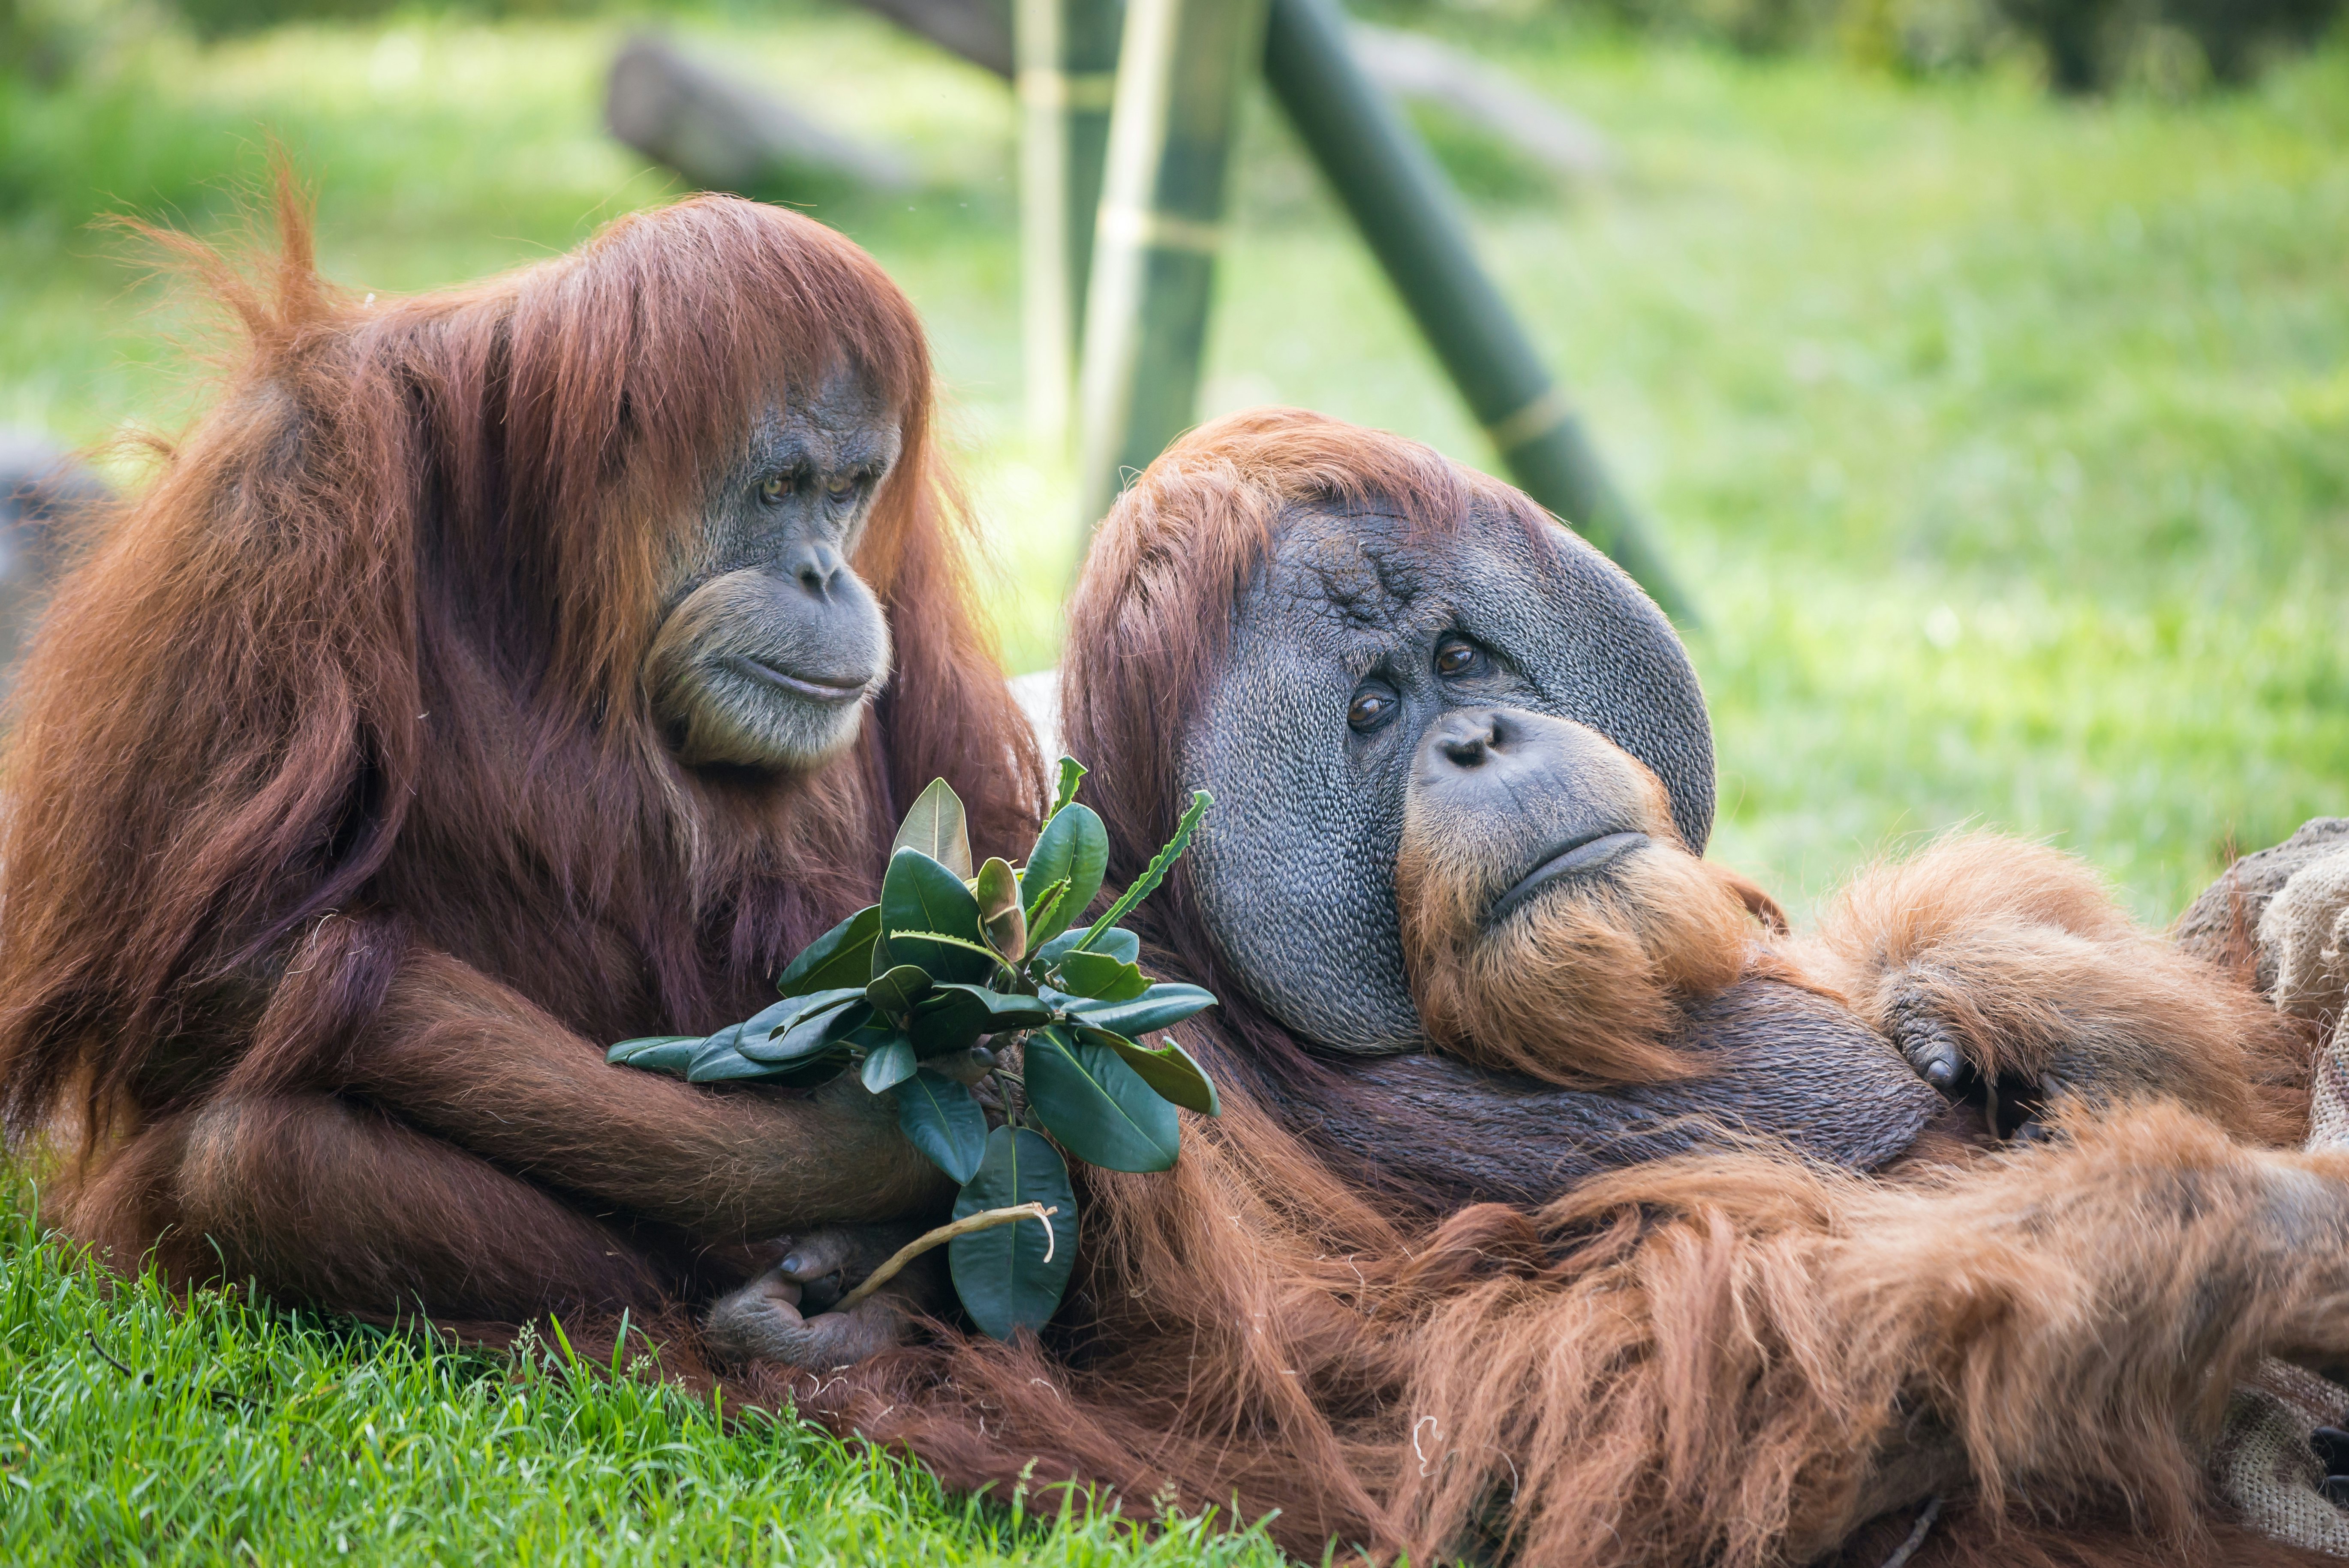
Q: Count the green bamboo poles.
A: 3